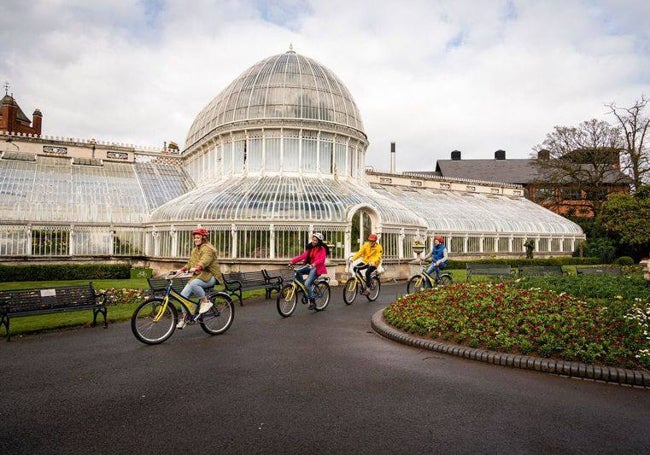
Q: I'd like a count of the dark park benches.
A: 7